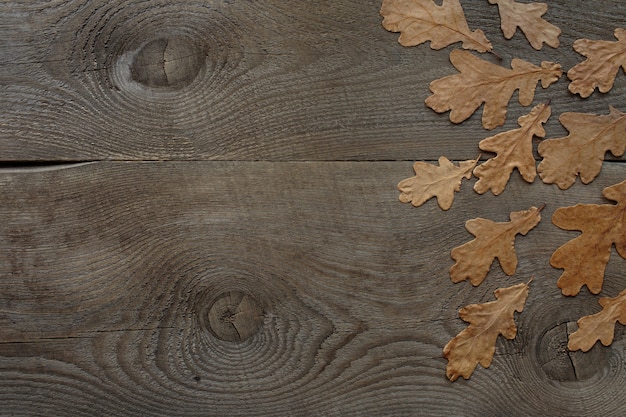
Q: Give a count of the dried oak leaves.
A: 11